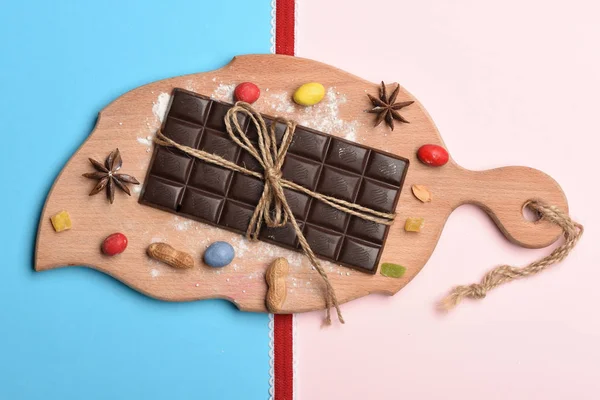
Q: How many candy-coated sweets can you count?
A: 5